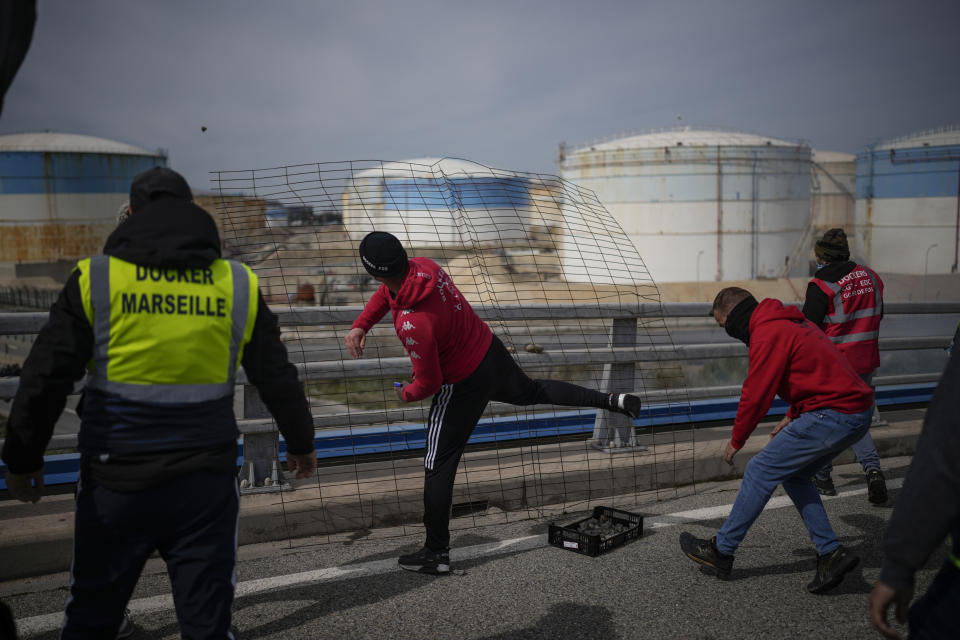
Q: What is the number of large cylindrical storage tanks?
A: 5